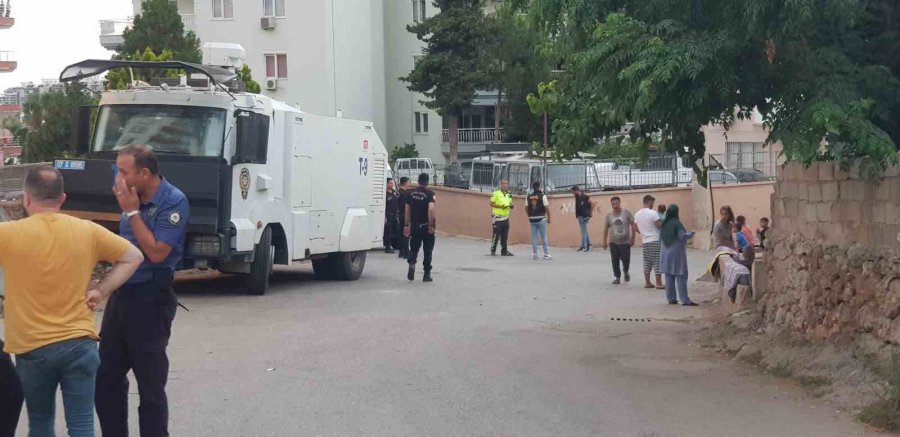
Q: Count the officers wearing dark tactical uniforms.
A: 3